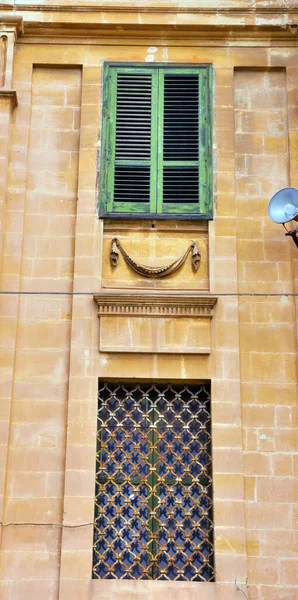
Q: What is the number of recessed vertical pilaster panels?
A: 2